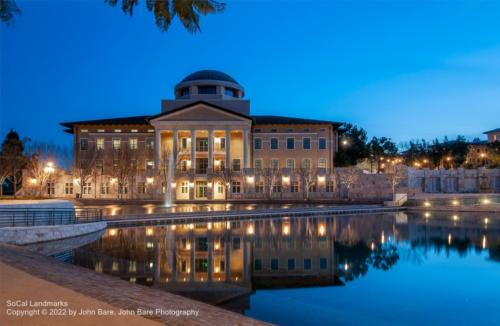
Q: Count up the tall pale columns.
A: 6